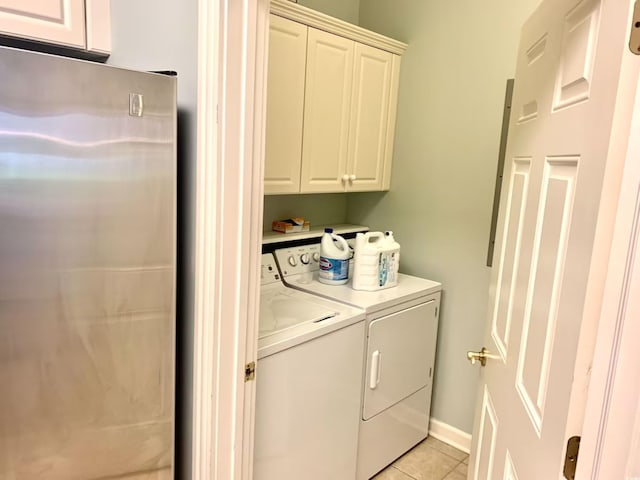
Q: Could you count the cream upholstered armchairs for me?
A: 0